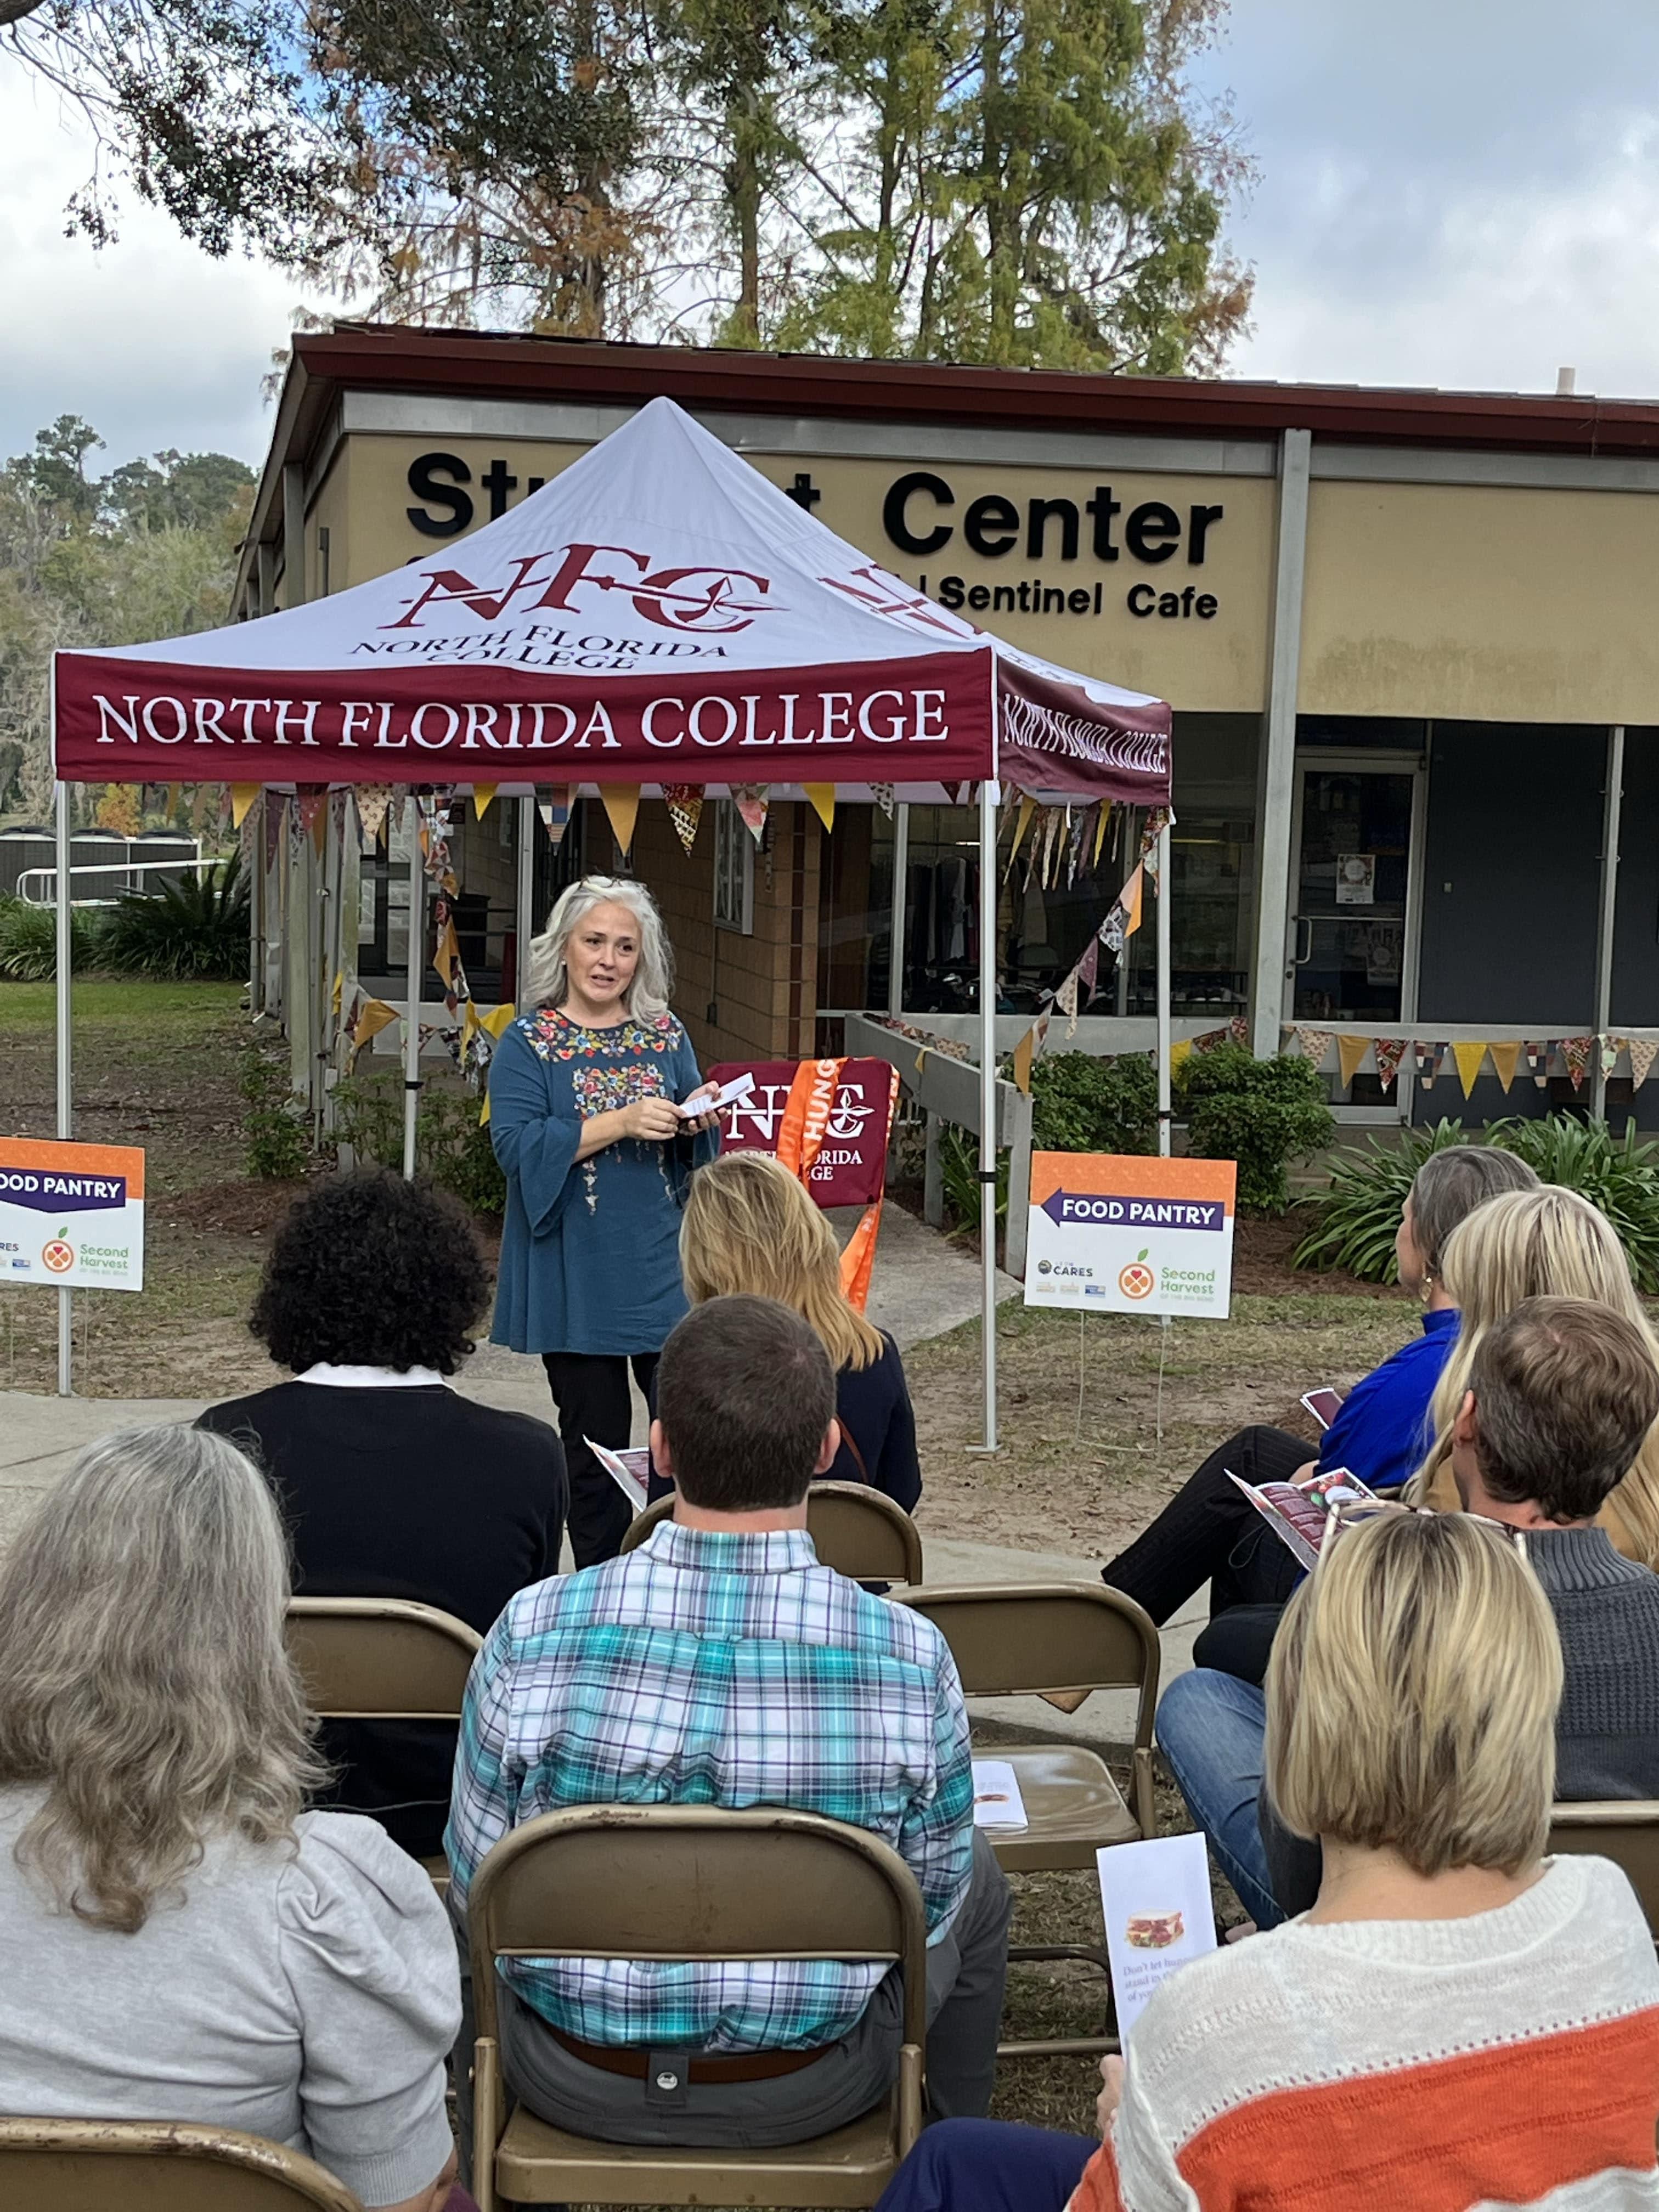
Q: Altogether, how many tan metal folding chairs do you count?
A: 6